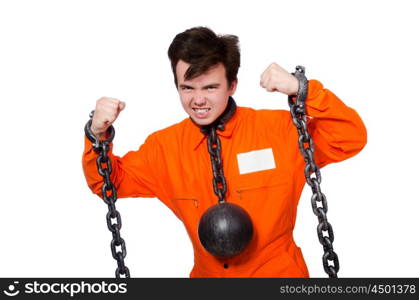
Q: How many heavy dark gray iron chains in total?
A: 3